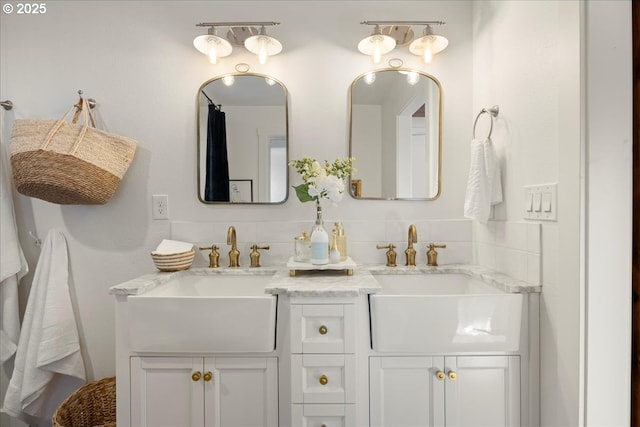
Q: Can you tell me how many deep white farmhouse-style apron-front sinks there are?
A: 2